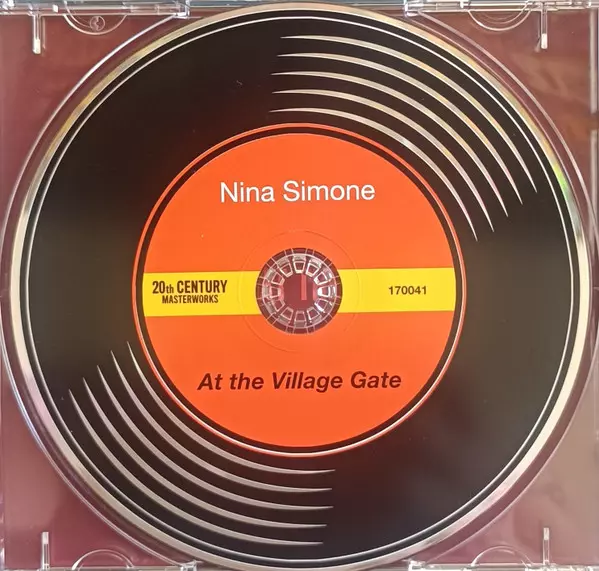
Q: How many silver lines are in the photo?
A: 10